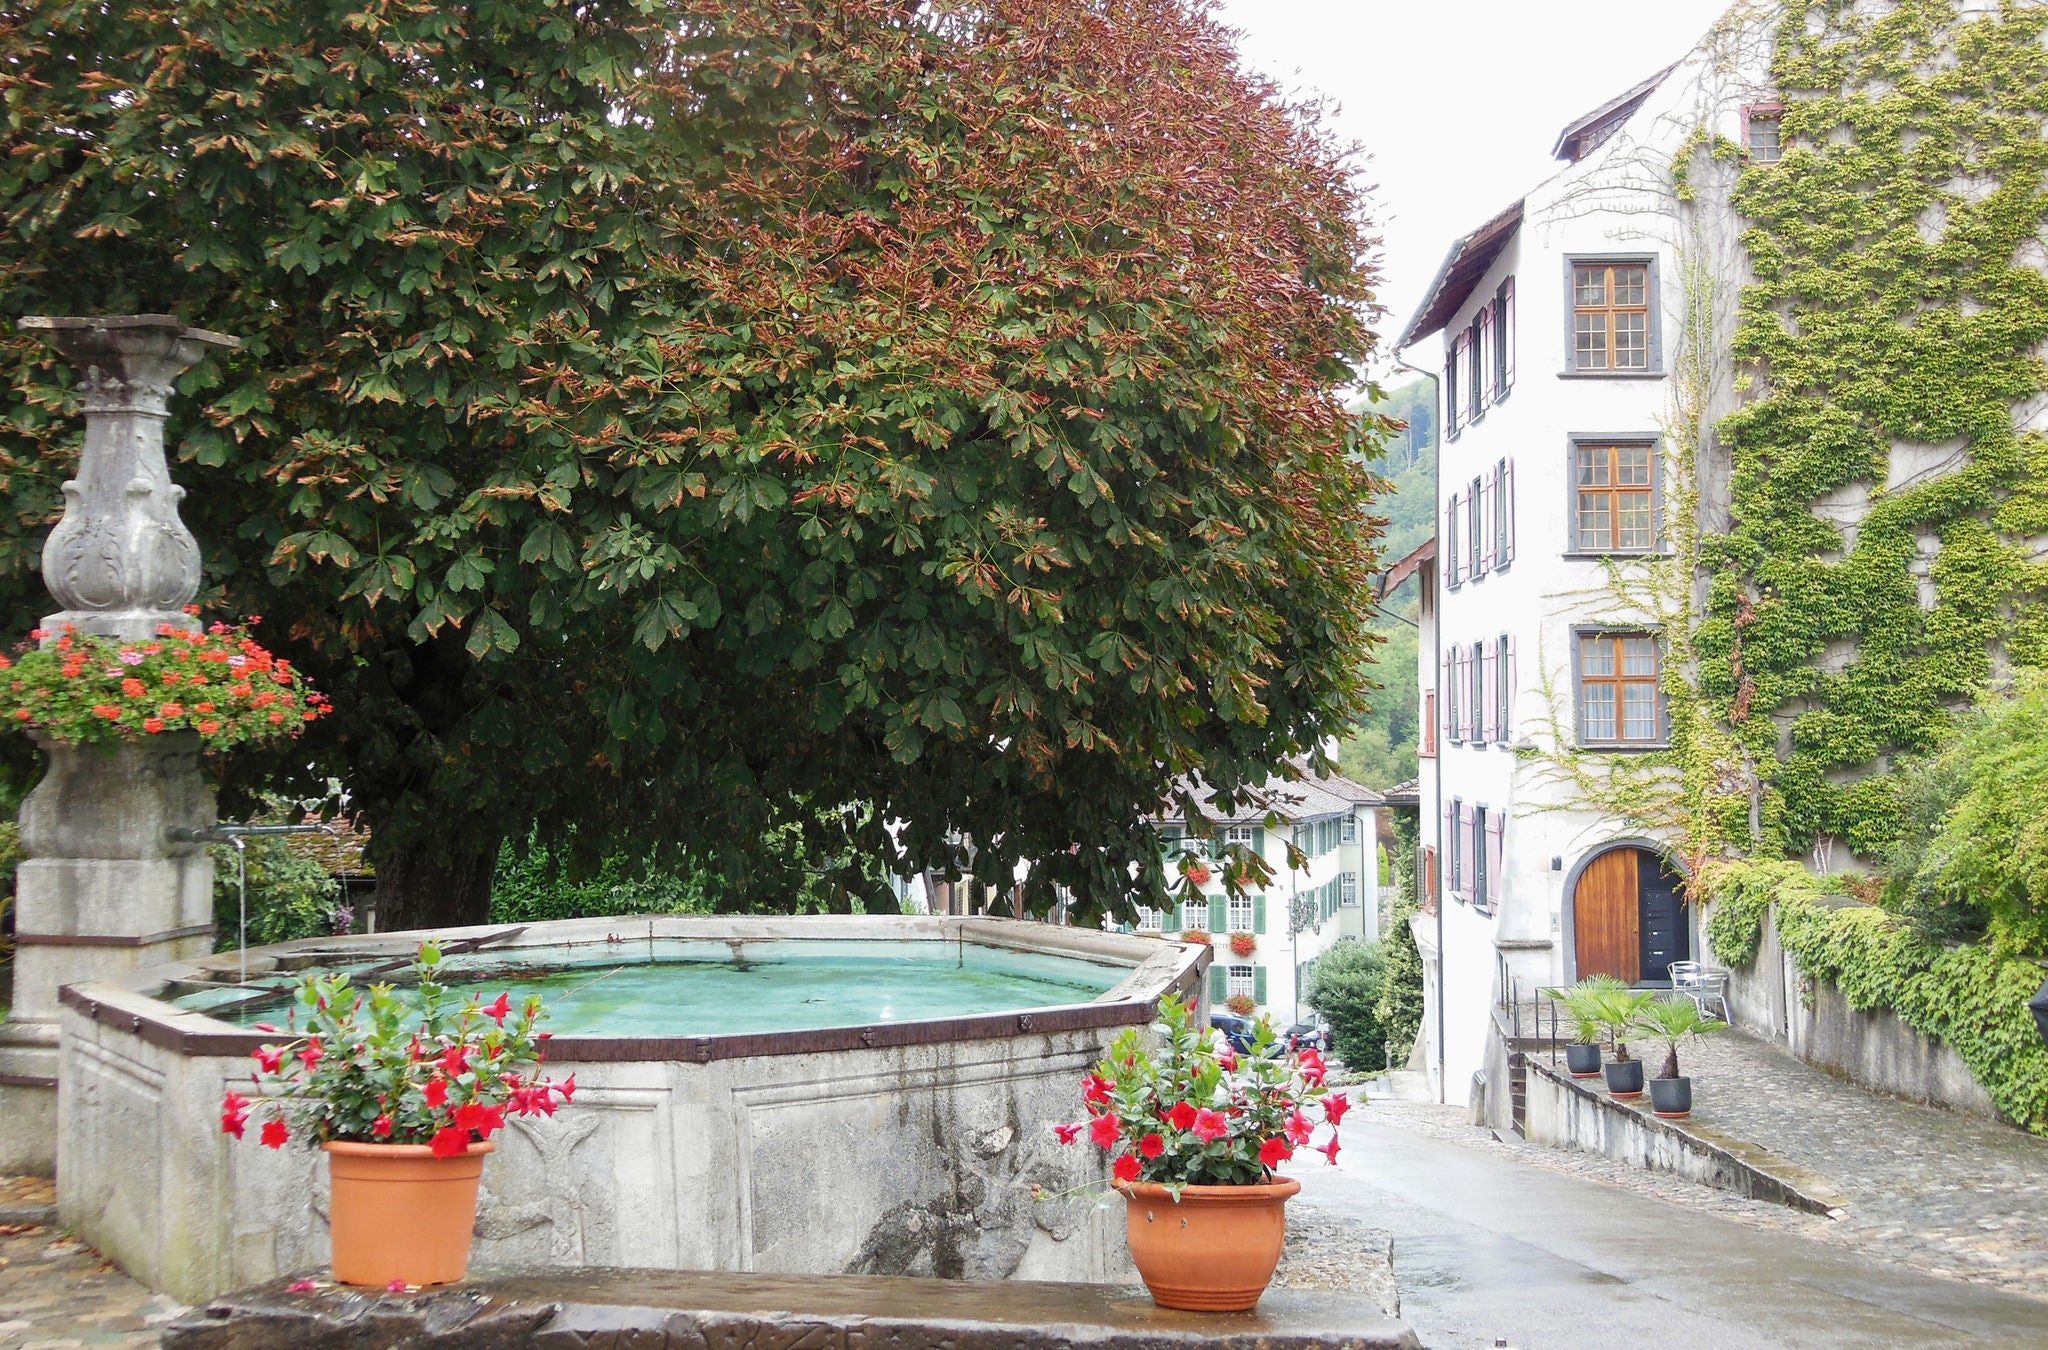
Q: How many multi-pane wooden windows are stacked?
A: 3